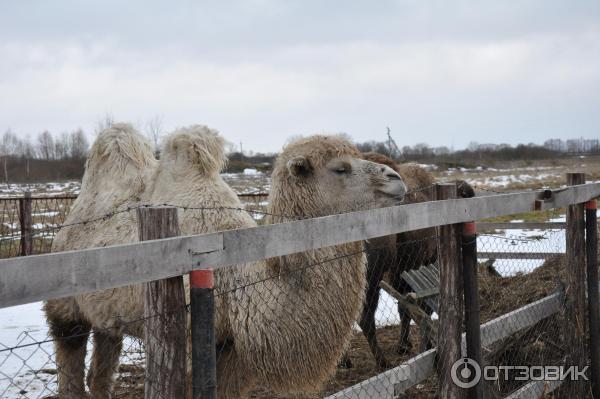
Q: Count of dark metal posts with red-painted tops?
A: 3